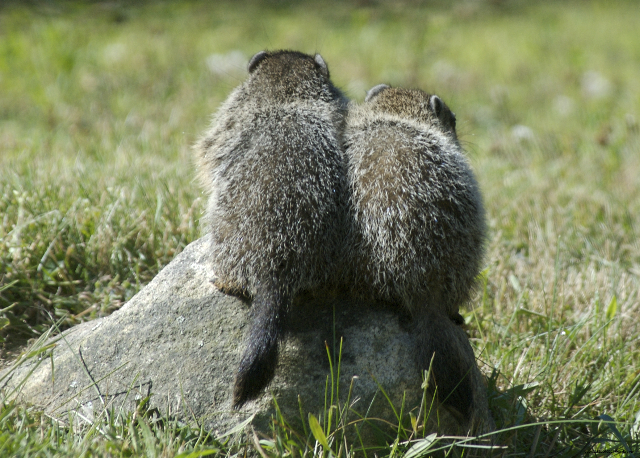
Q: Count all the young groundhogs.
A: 2